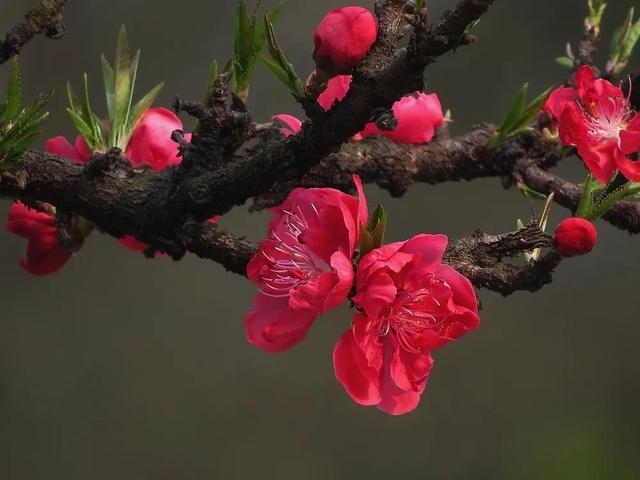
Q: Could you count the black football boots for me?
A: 0